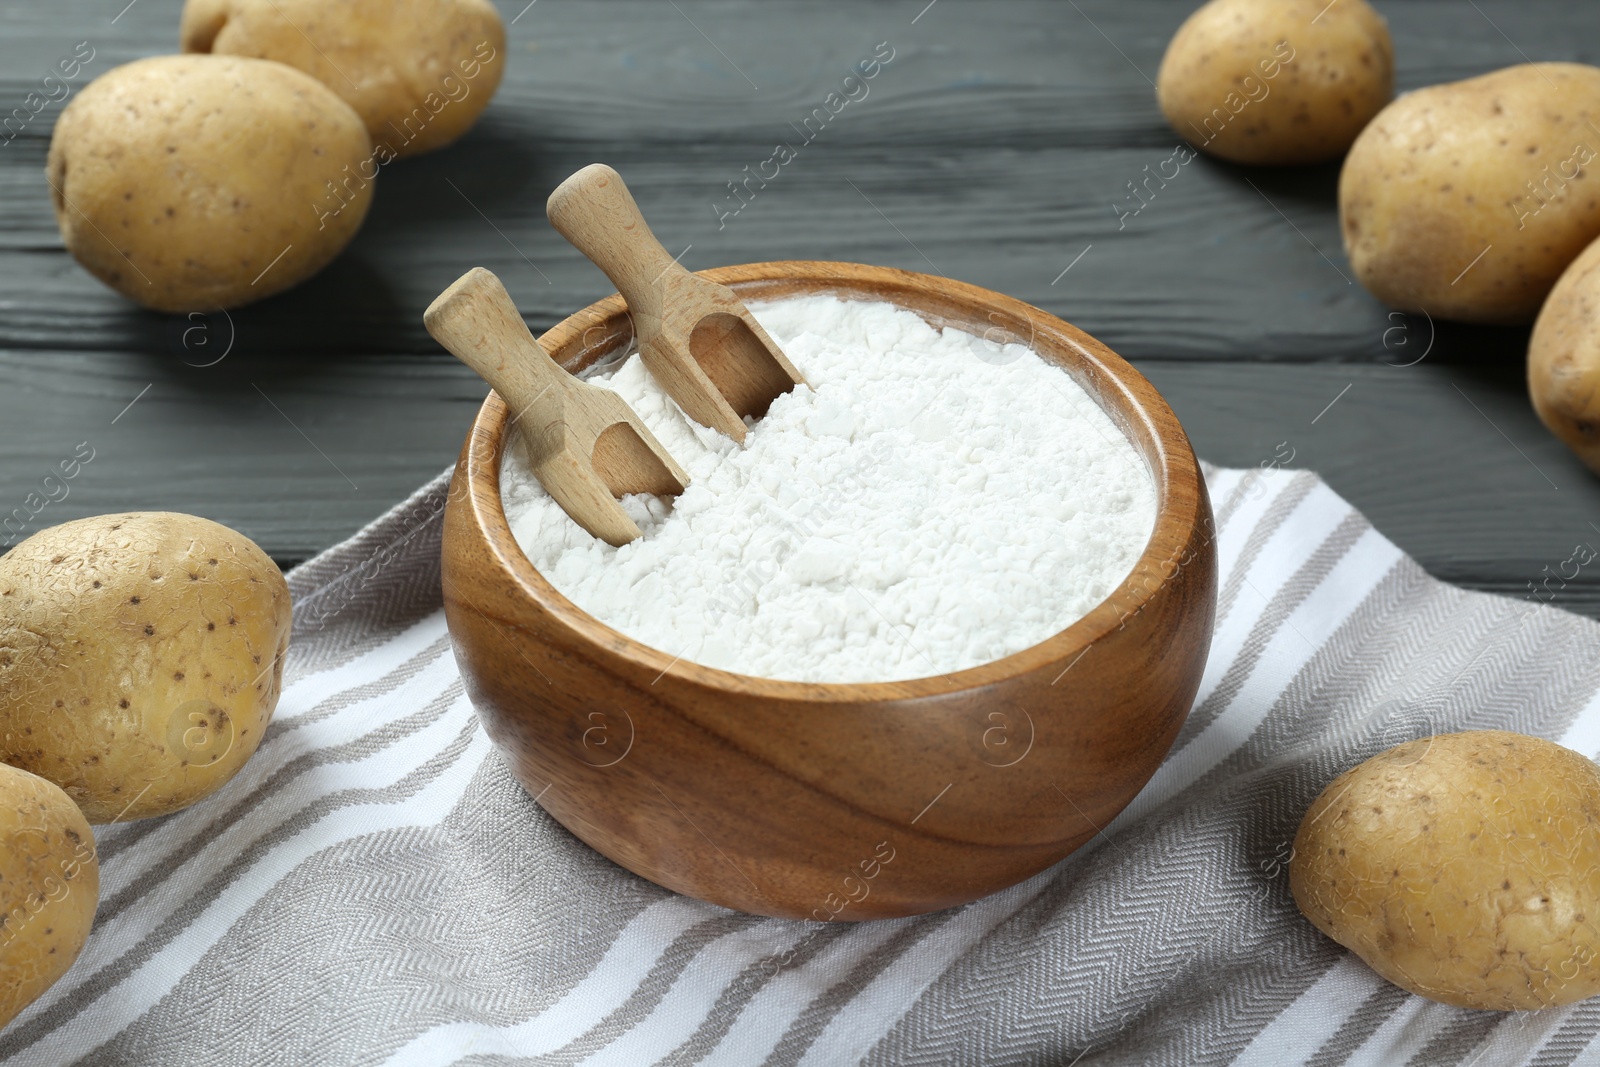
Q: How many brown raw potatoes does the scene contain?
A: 8